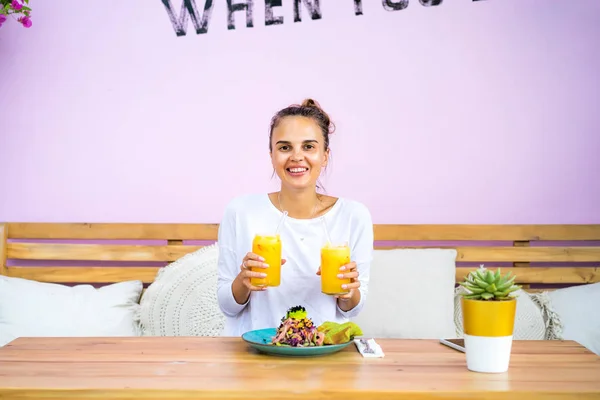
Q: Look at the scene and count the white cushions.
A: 5